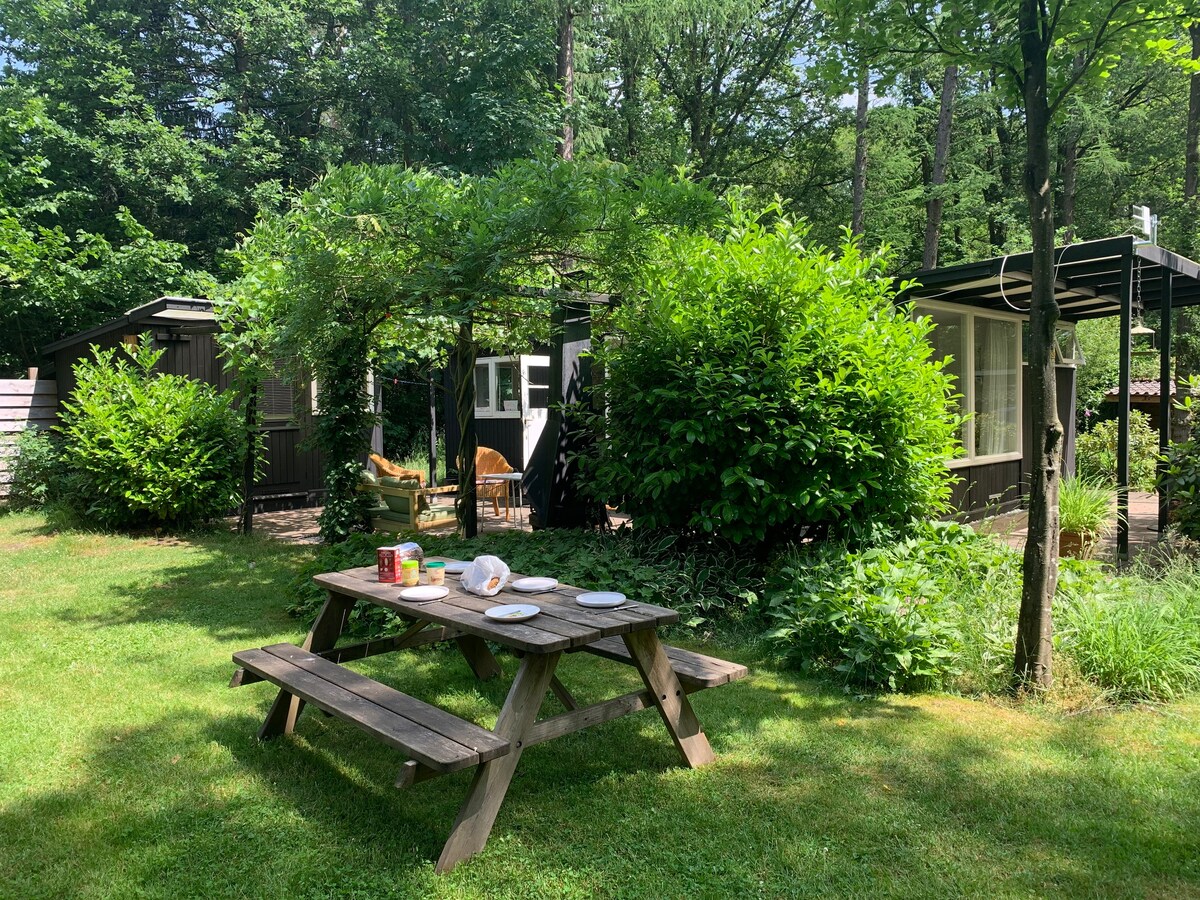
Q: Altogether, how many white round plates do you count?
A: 5